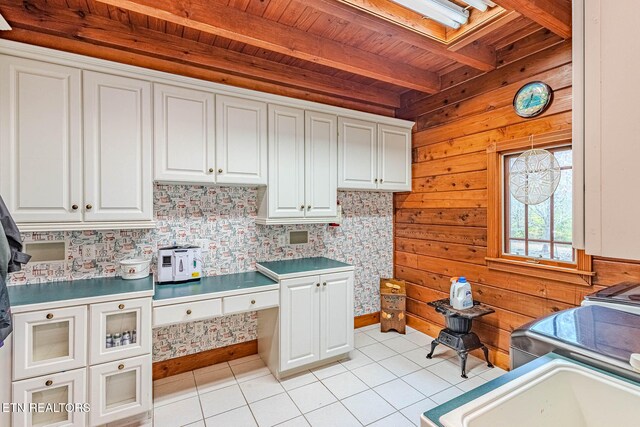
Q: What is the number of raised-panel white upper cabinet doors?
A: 8